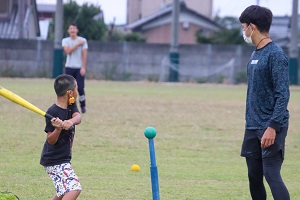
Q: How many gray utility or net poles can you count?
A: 3